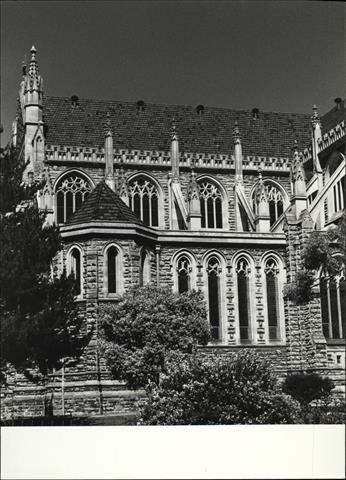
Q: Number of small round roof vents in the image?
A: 5